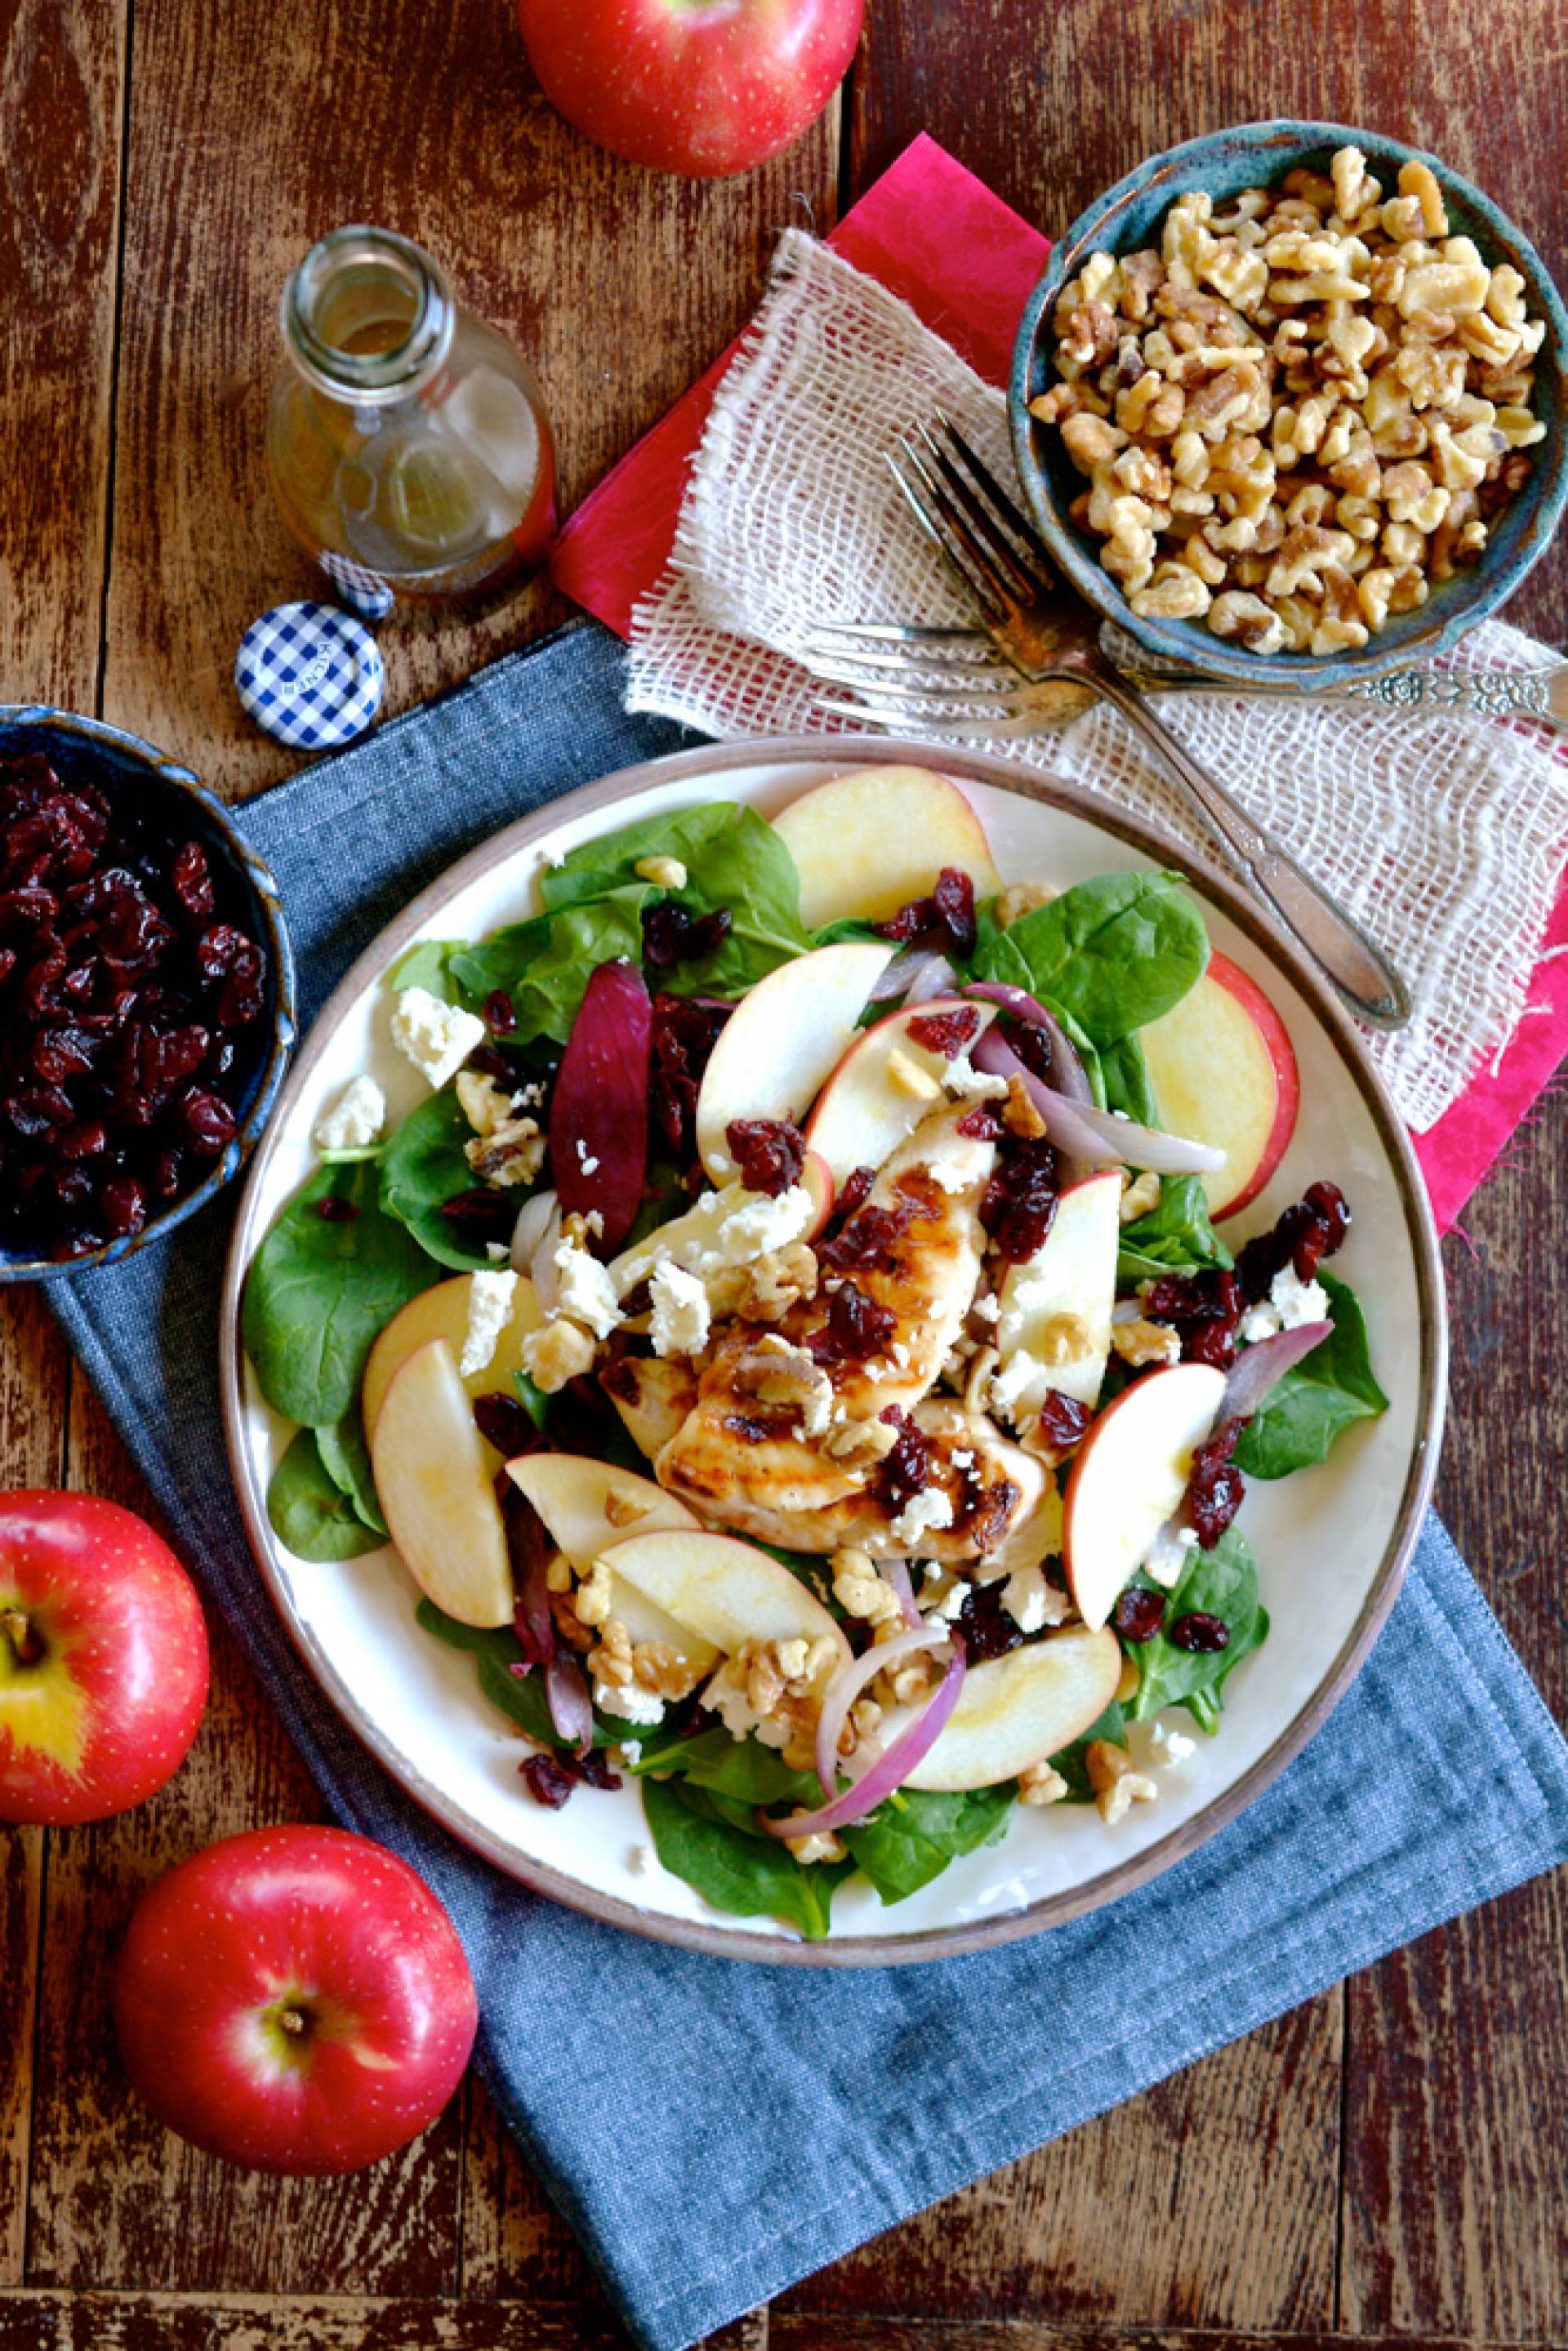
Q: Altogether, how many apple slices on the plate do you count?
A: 12